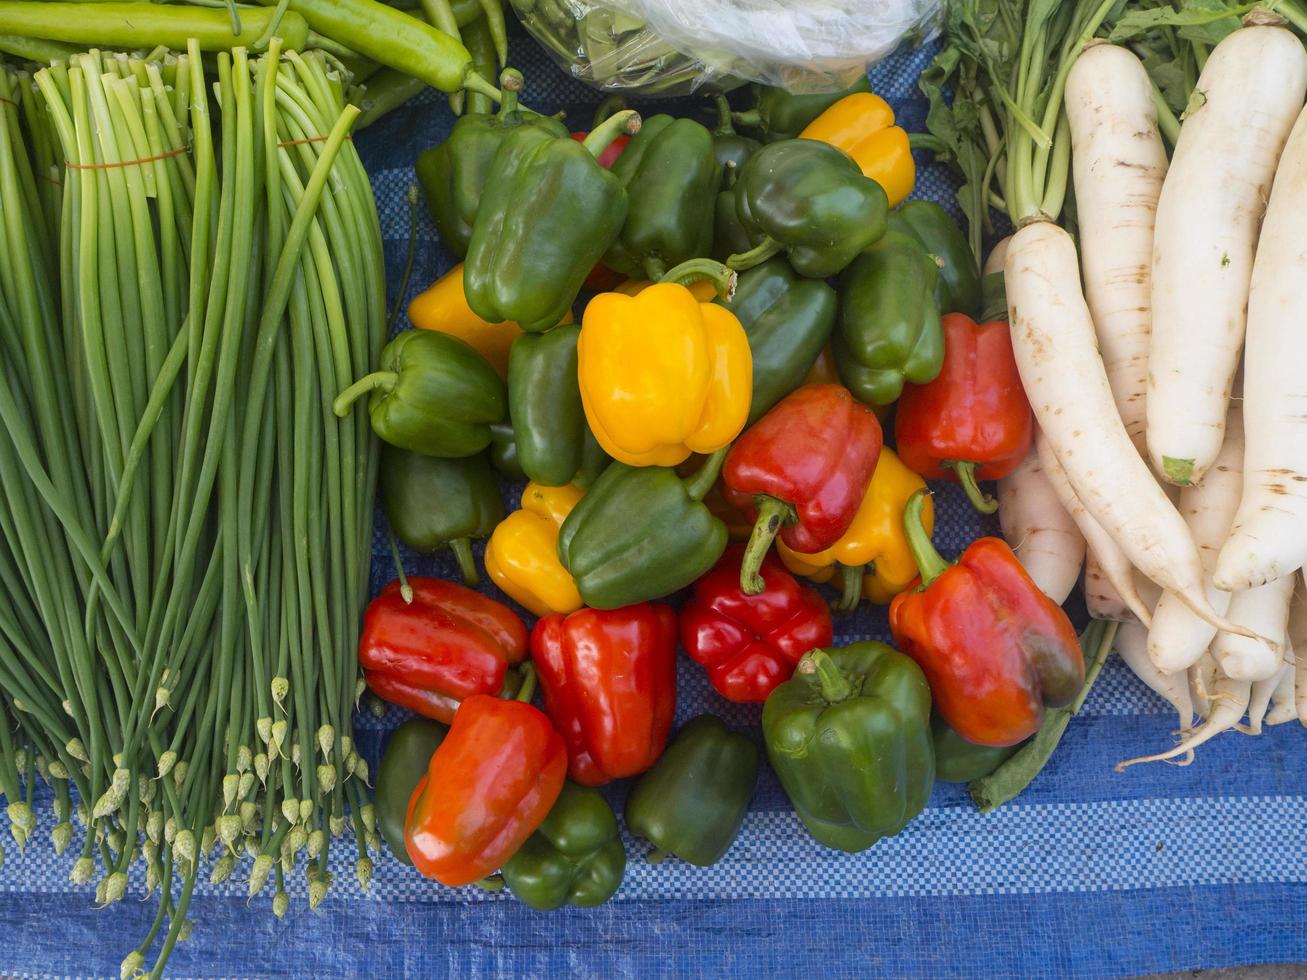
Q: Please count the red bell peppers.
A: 8